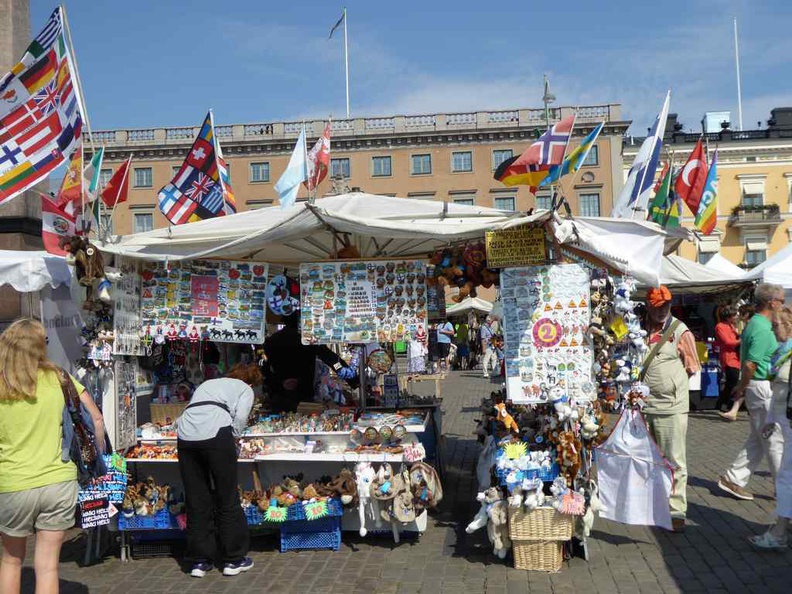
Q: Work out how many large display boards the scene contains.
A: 3